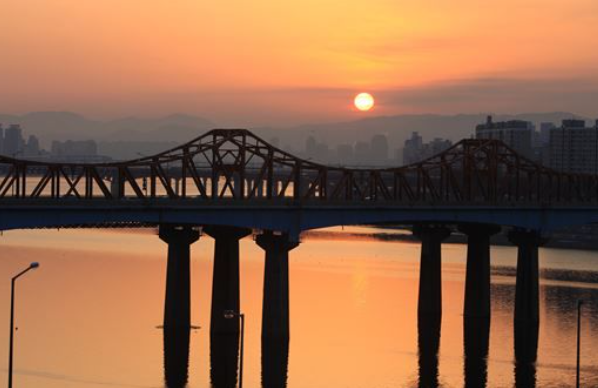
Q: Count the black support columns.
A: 6